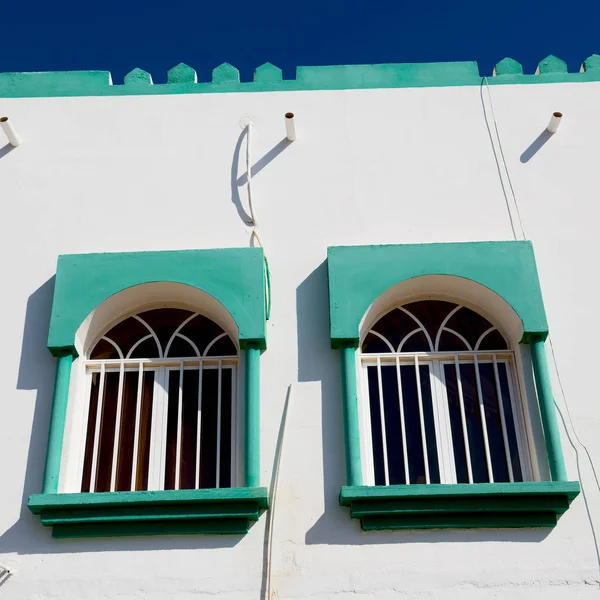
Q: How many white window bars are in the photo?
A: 12